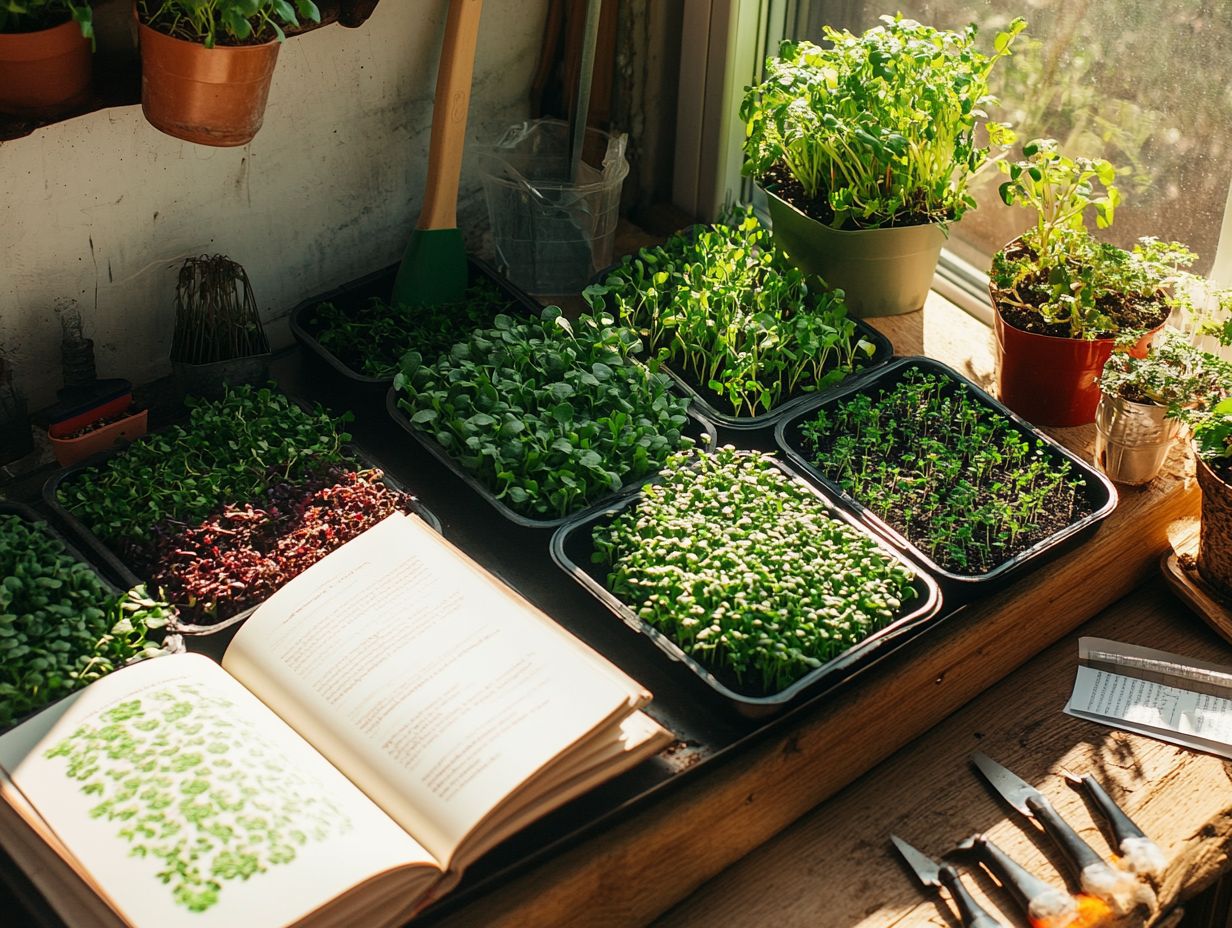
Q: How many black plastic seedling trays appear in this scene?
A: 7